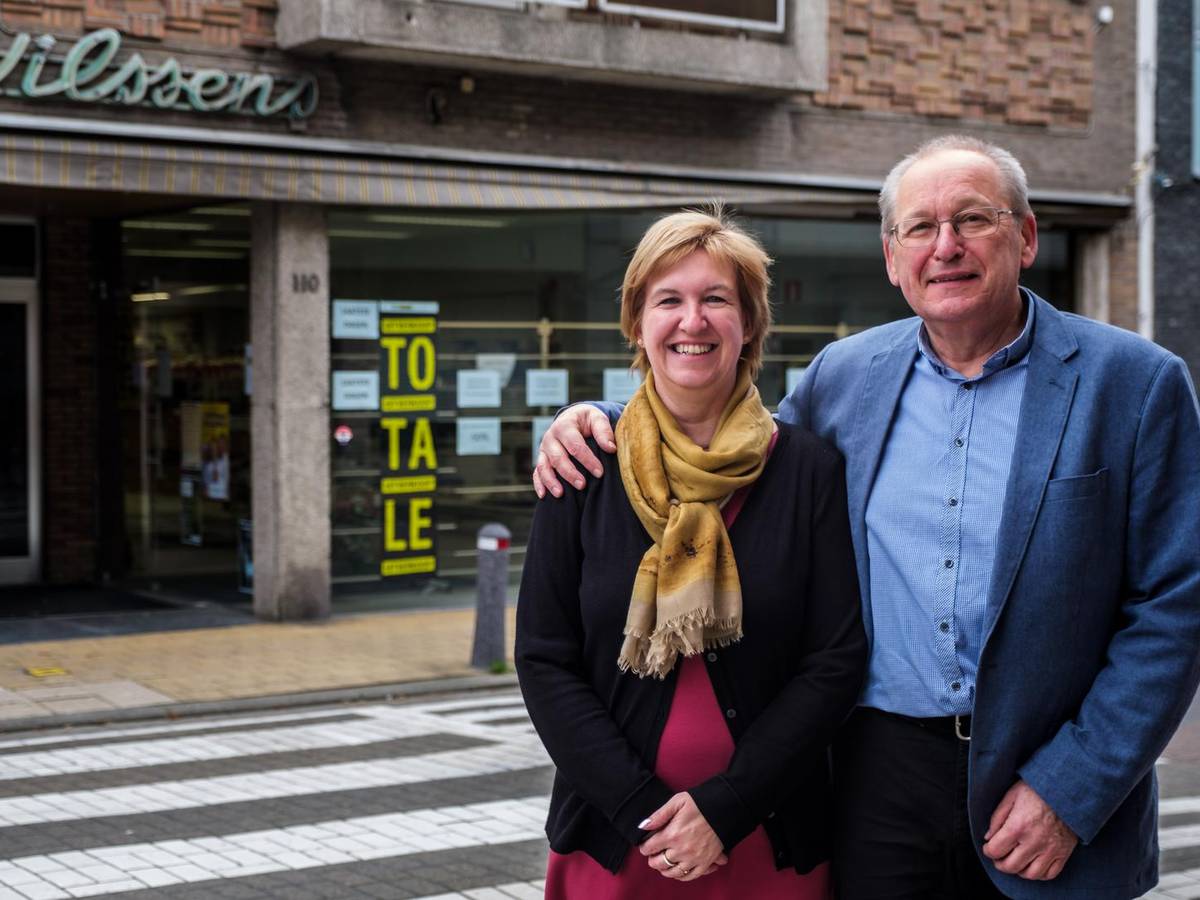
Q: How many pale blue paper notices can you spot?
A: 8